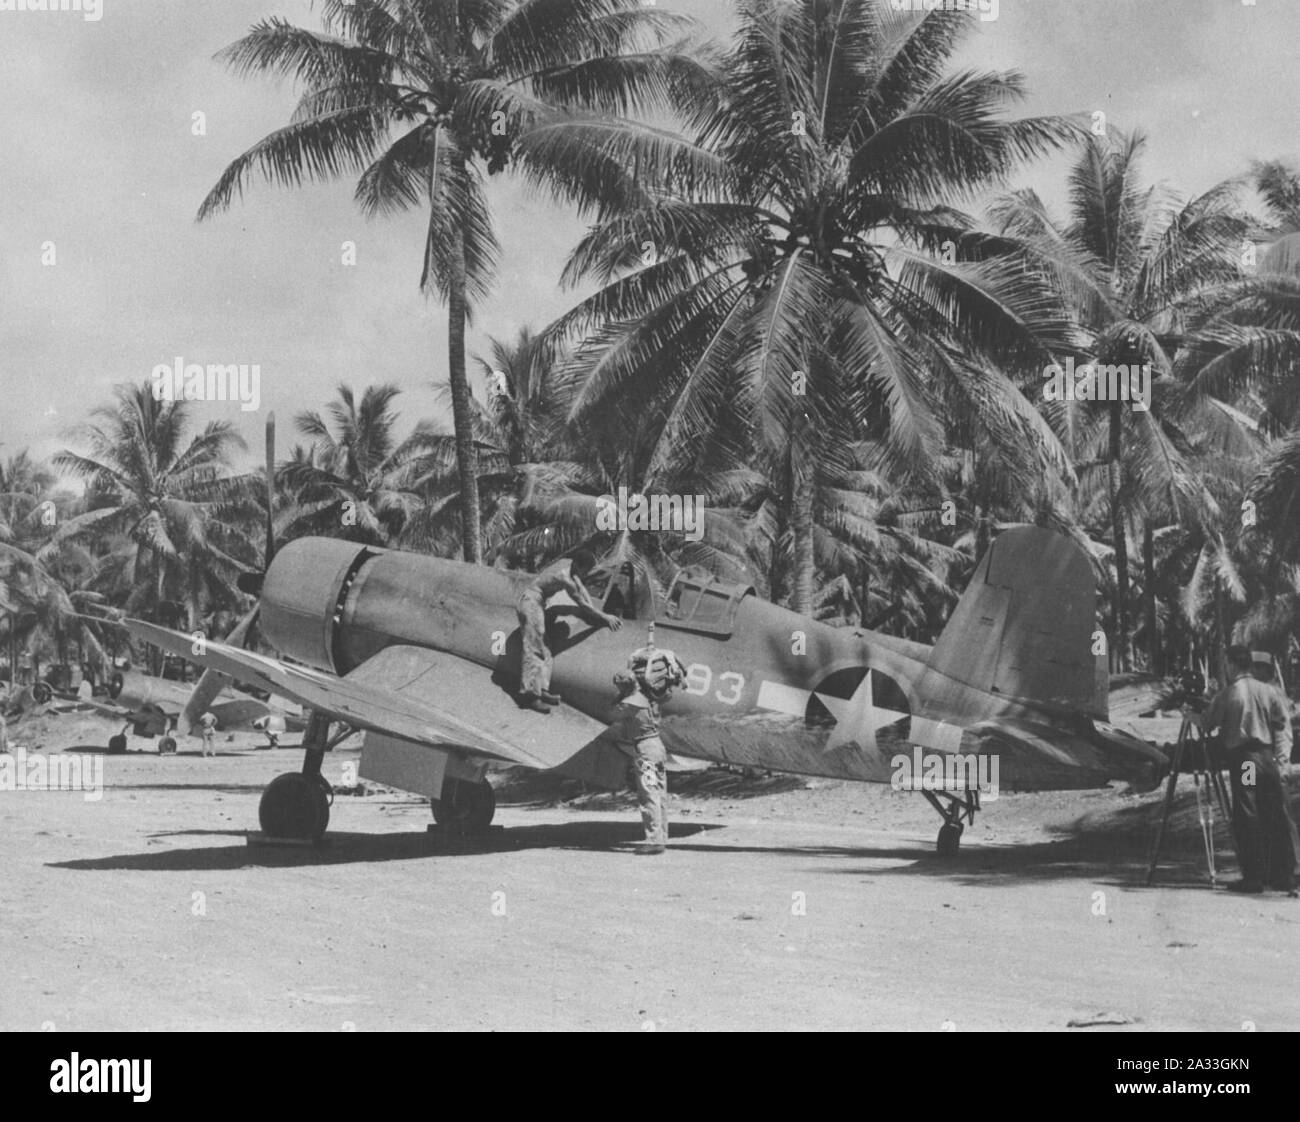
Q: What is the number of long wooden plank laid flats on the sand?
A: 2